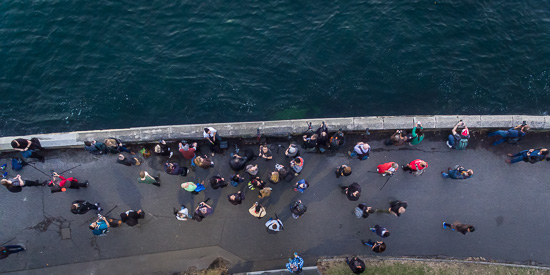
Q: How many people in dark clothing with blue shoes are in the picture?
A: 1